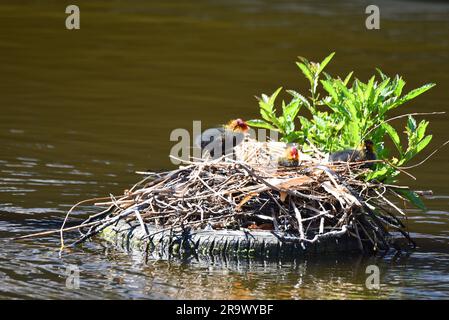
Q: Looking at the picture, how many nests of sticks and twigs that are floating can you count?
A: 1